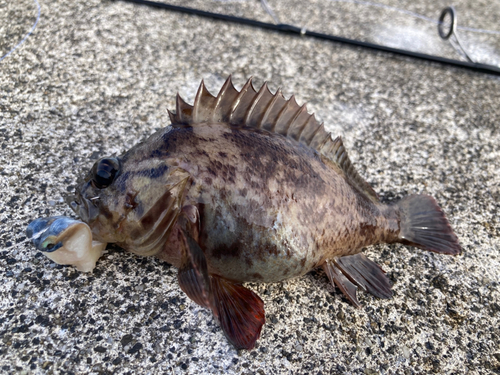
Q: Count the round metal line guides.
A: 1